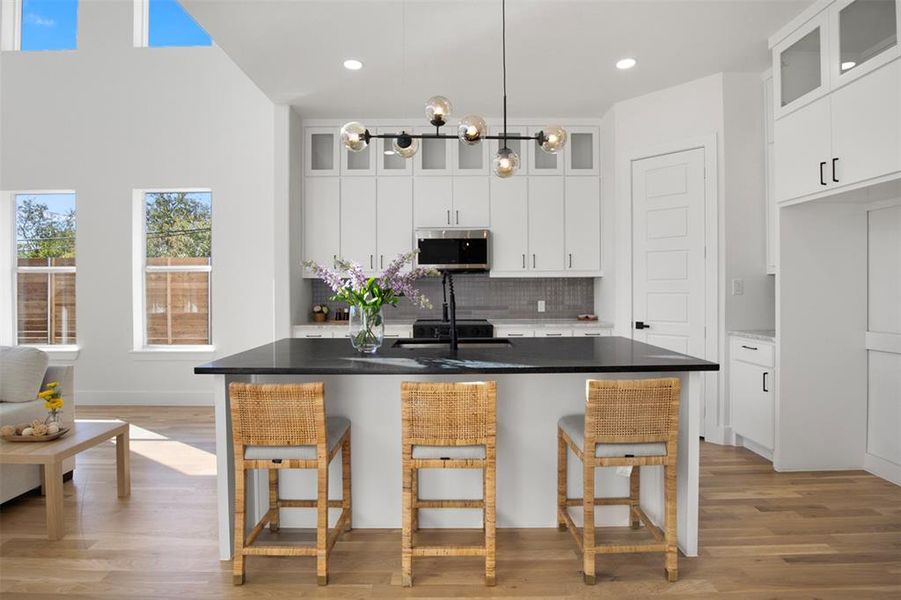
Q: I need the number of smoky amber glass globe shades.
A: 6